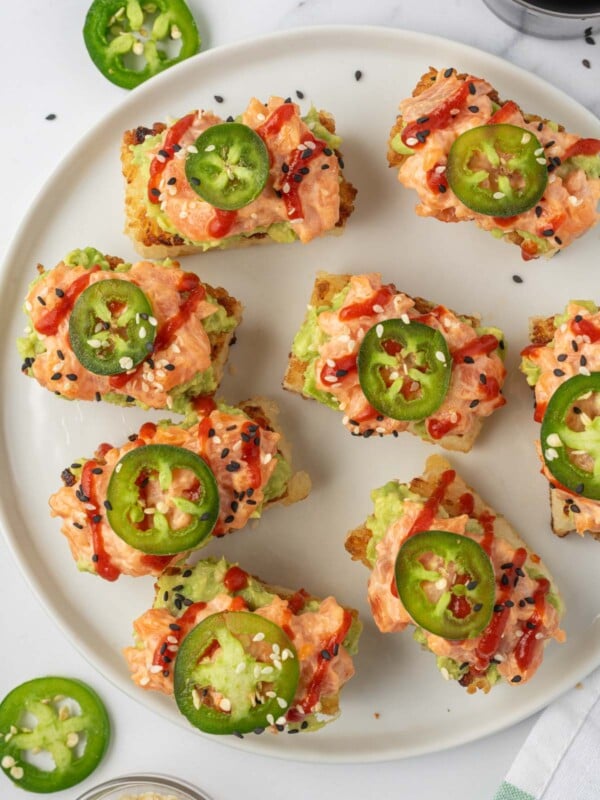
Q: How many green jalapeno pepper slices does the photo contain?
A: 10